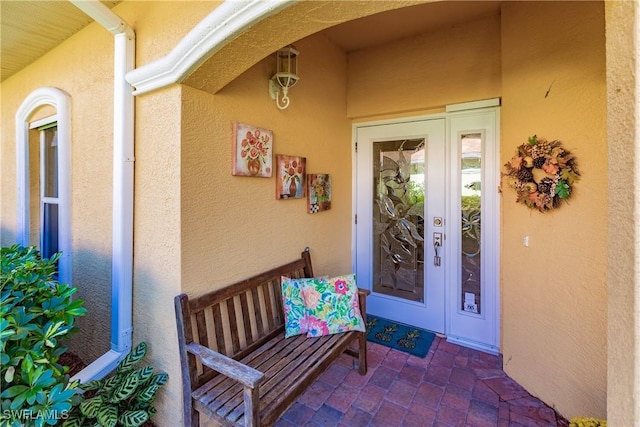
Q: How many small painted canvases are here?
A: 3